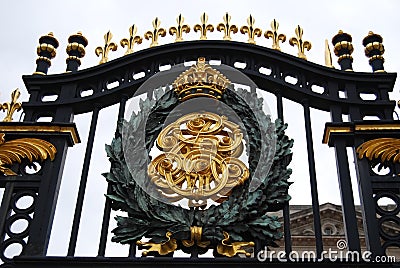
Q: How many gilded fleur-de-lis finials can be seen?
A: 10